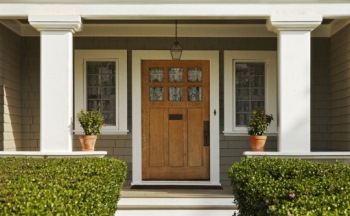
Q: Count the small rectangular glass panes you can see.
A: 6